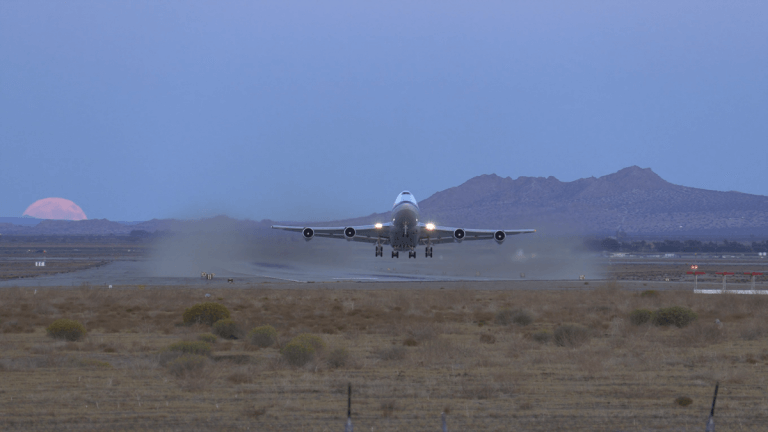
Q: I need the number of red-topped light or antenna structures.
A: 3